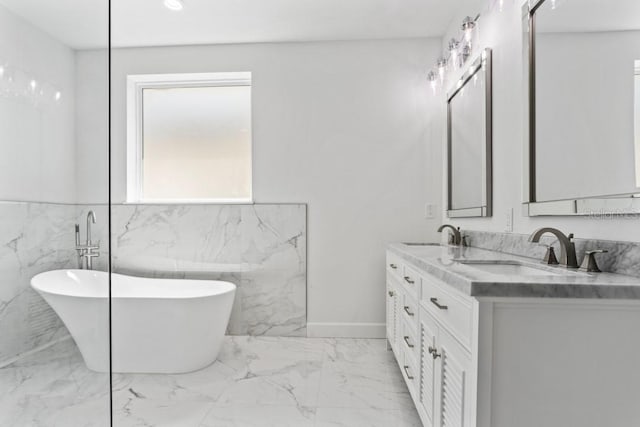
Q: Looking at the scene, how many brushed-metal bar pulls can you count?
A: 6